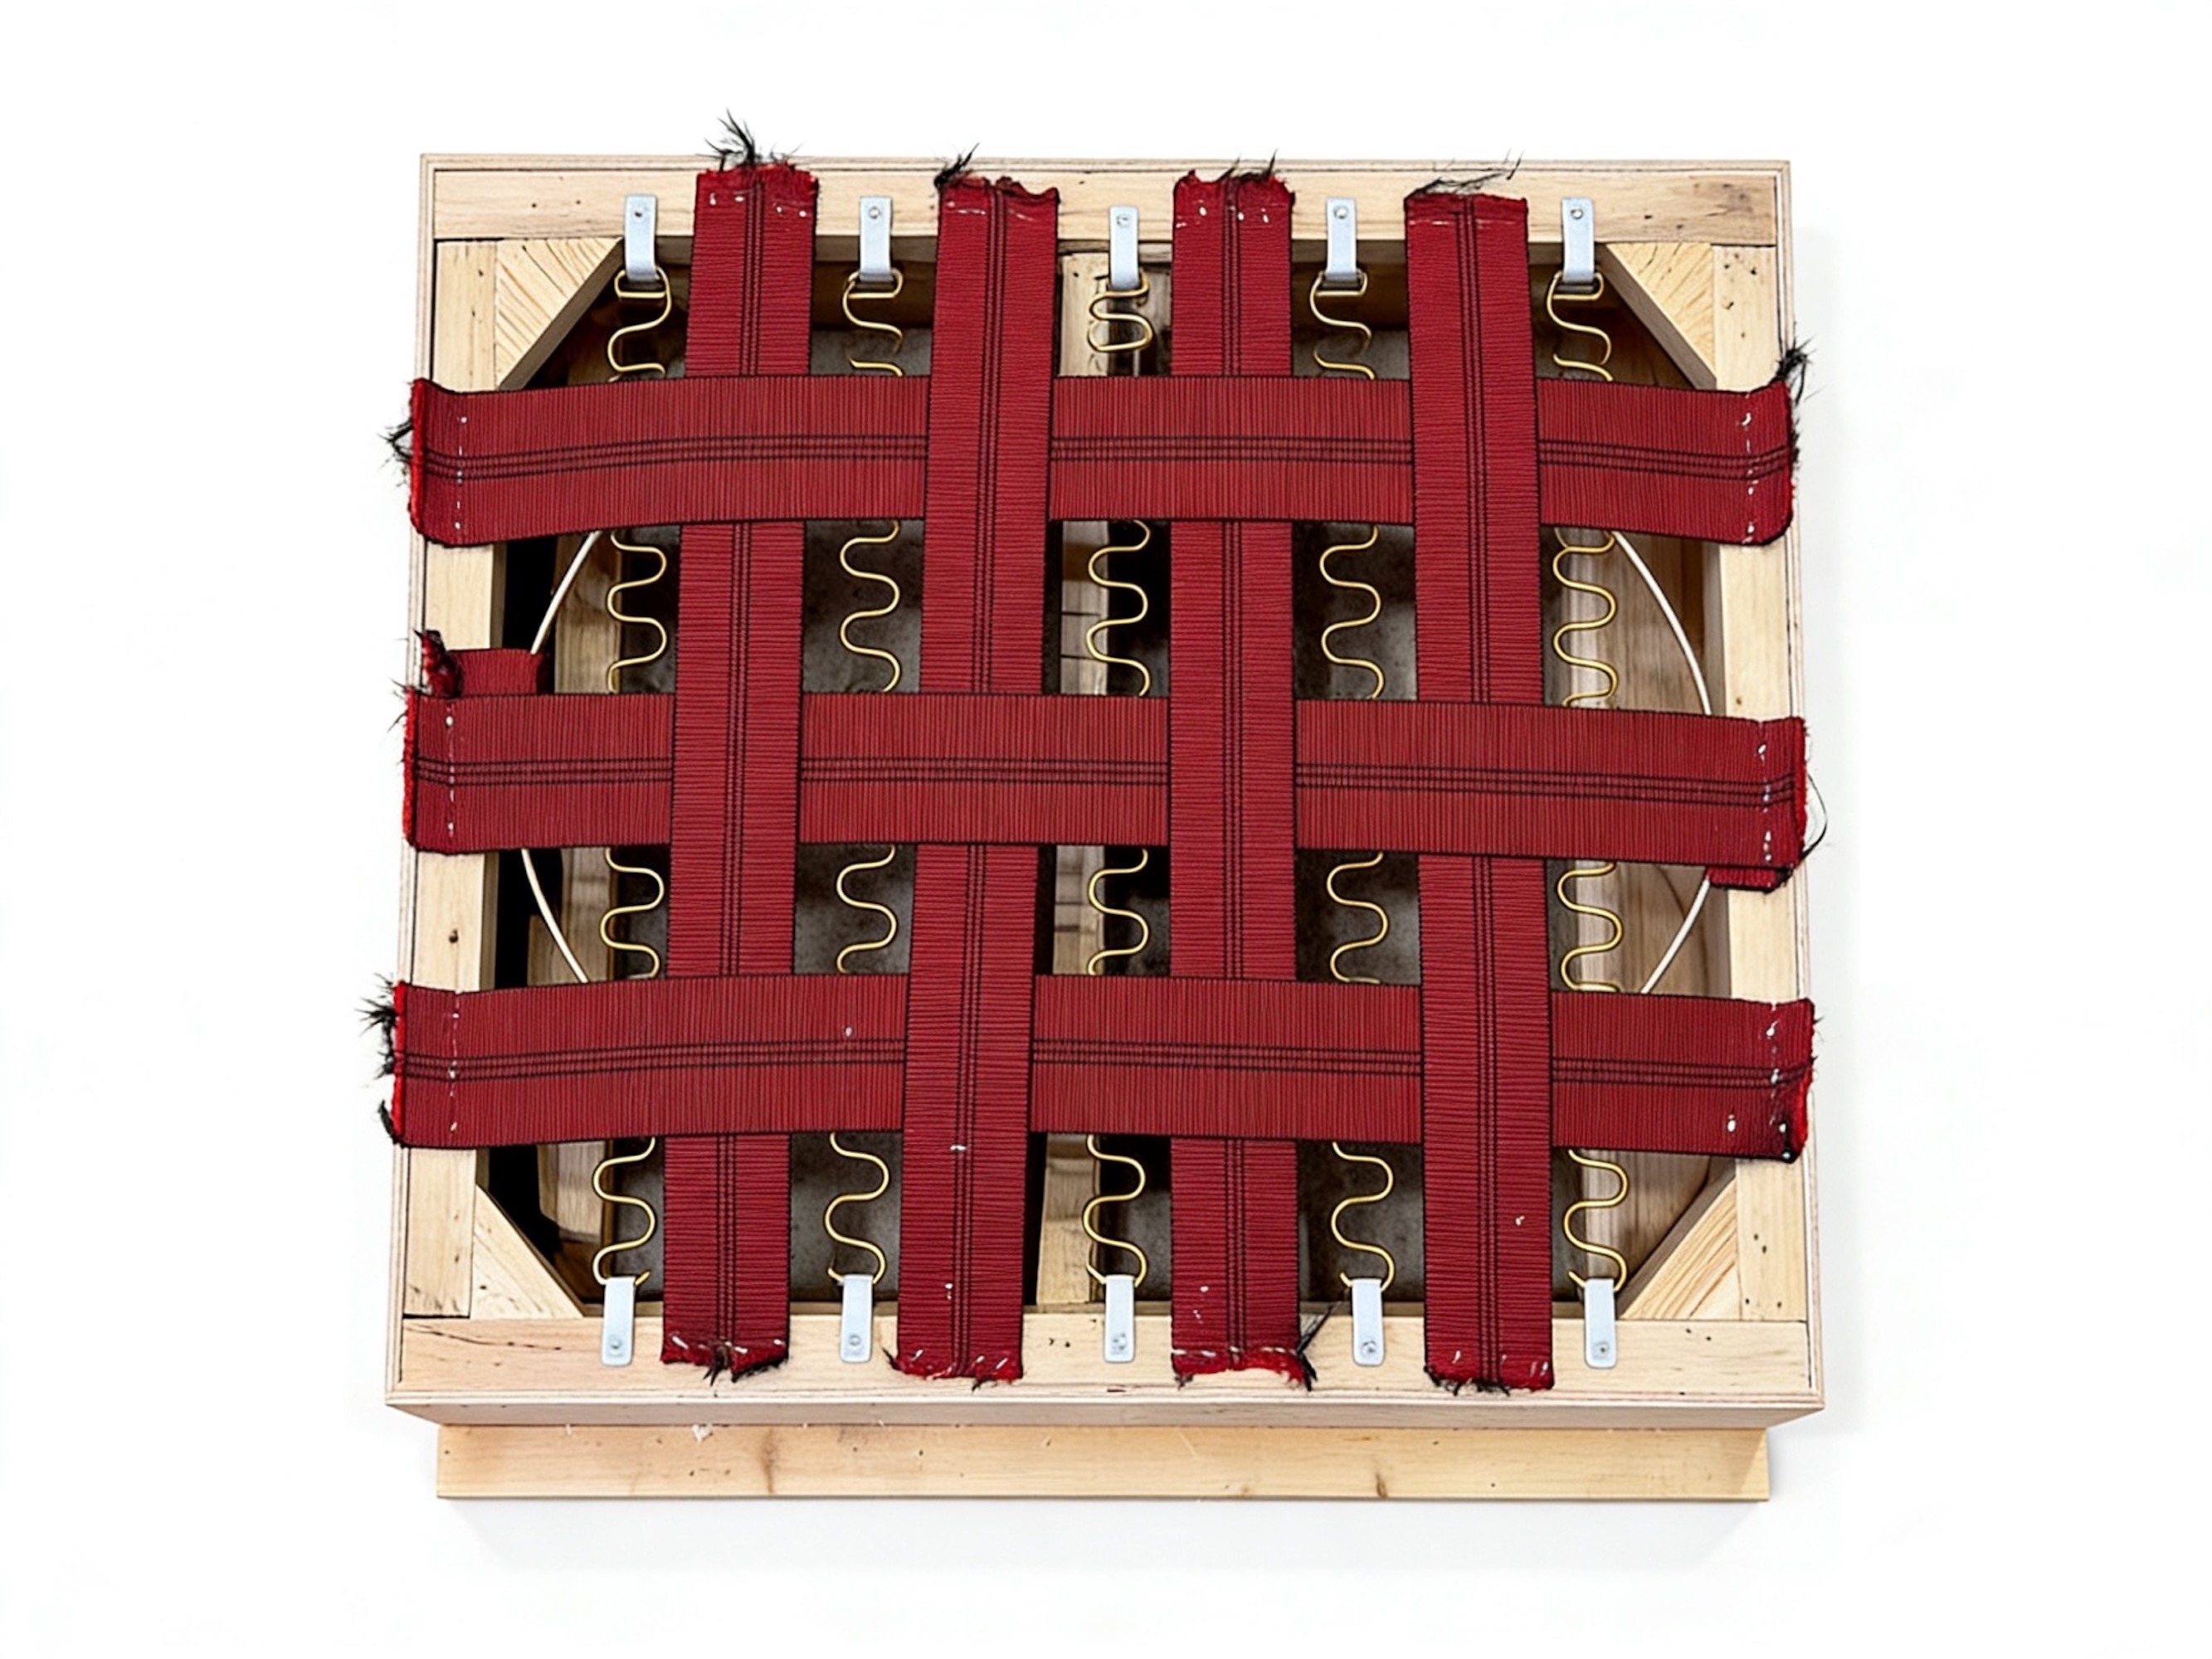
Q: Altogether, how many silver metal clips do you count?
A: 10